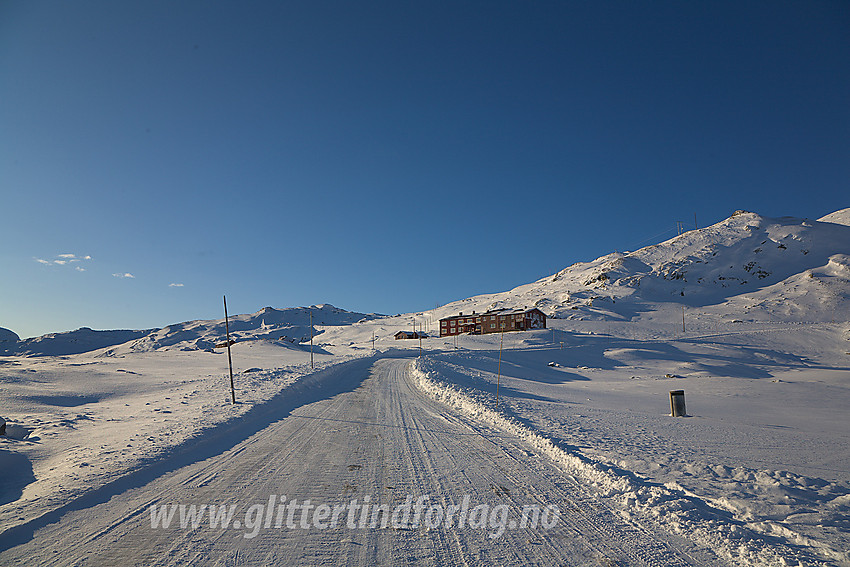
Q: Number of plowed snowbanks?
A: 2